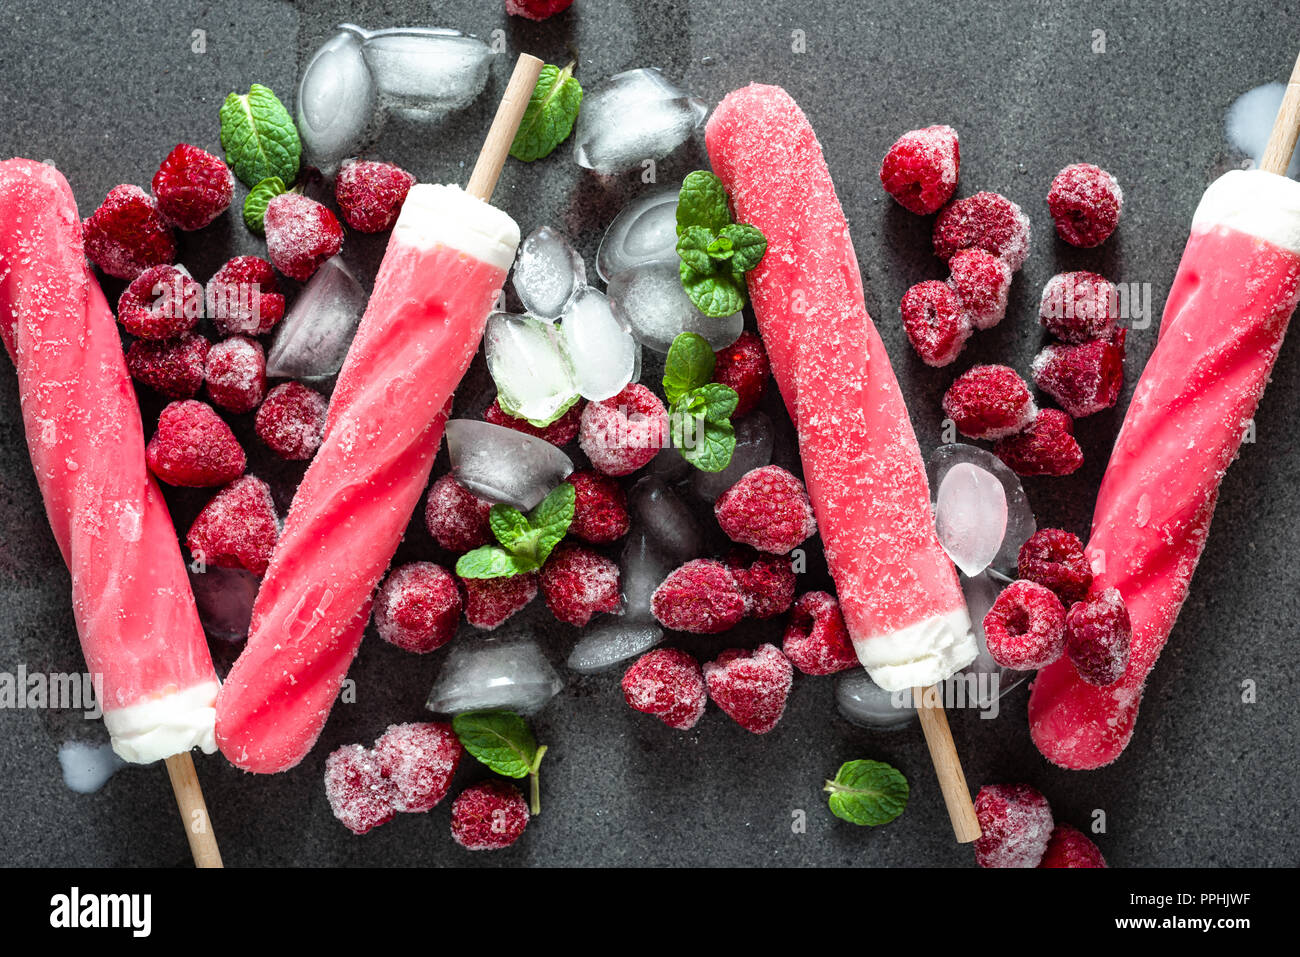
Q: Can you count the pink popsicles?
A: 4